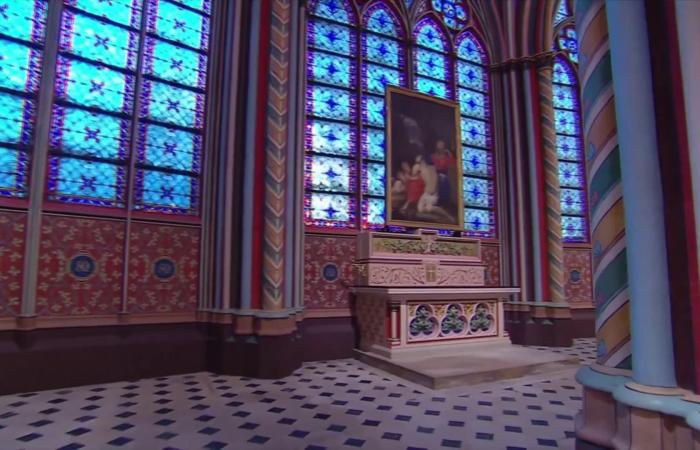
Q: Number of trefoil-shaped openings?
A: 3